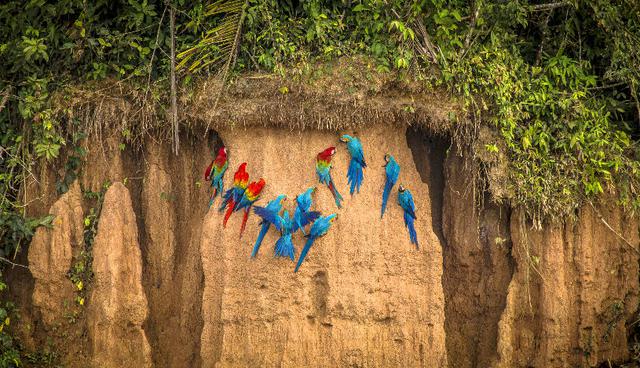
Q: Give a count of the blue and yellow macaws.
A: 7